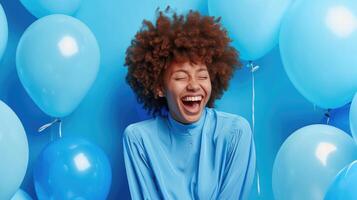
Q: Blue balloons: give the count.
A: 11